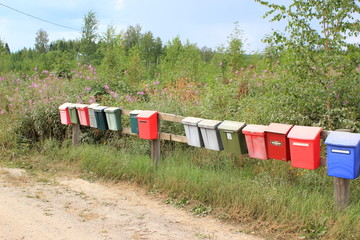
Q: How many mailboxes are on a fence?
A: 15